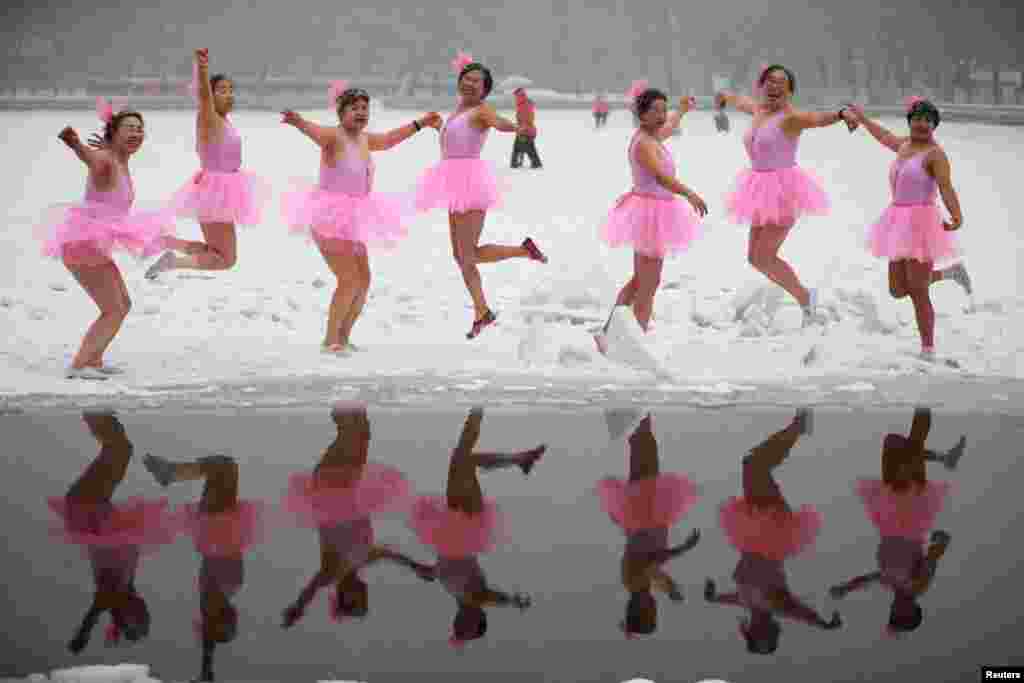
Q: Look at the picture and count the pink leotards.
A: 7